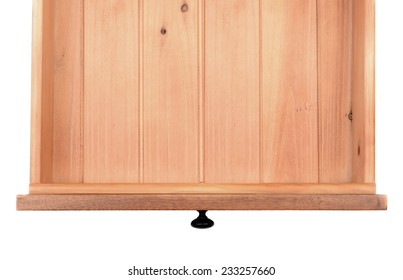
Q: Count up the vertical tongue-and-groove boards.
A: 6